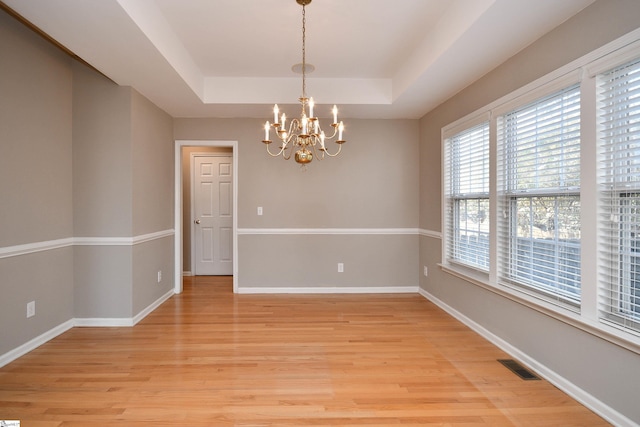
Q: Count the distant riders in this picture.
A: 0